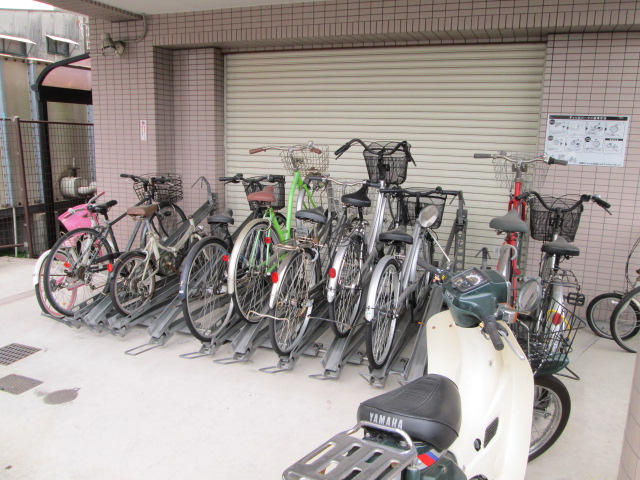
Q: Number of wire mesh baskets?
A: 9